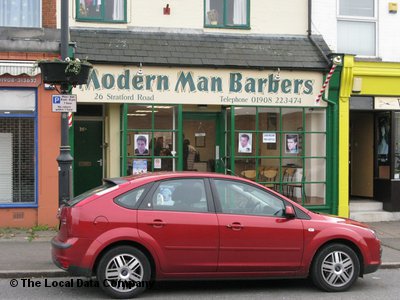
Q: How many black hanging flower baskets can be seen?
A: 1